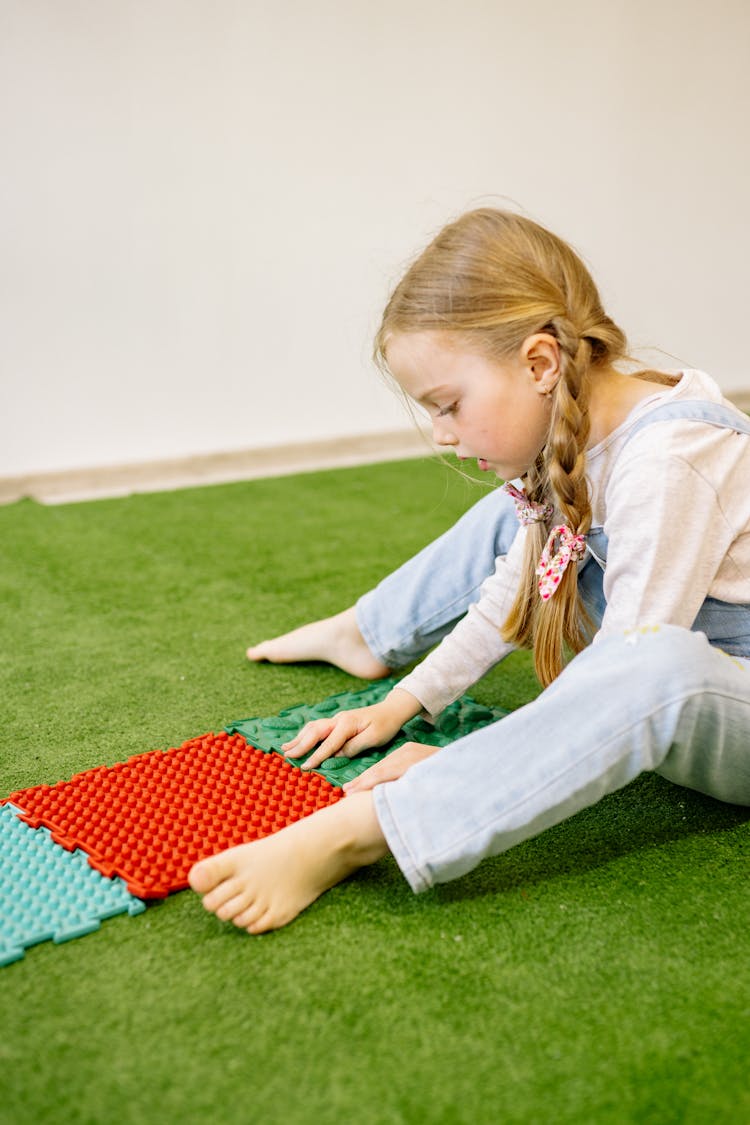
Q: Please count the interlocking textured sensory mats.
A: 3